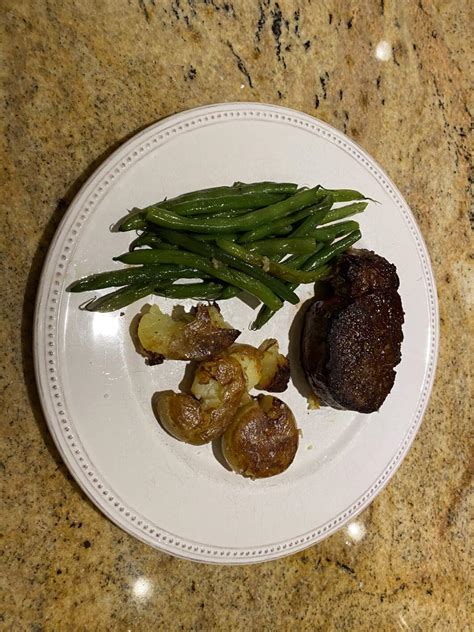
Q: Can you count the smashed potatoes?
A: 4